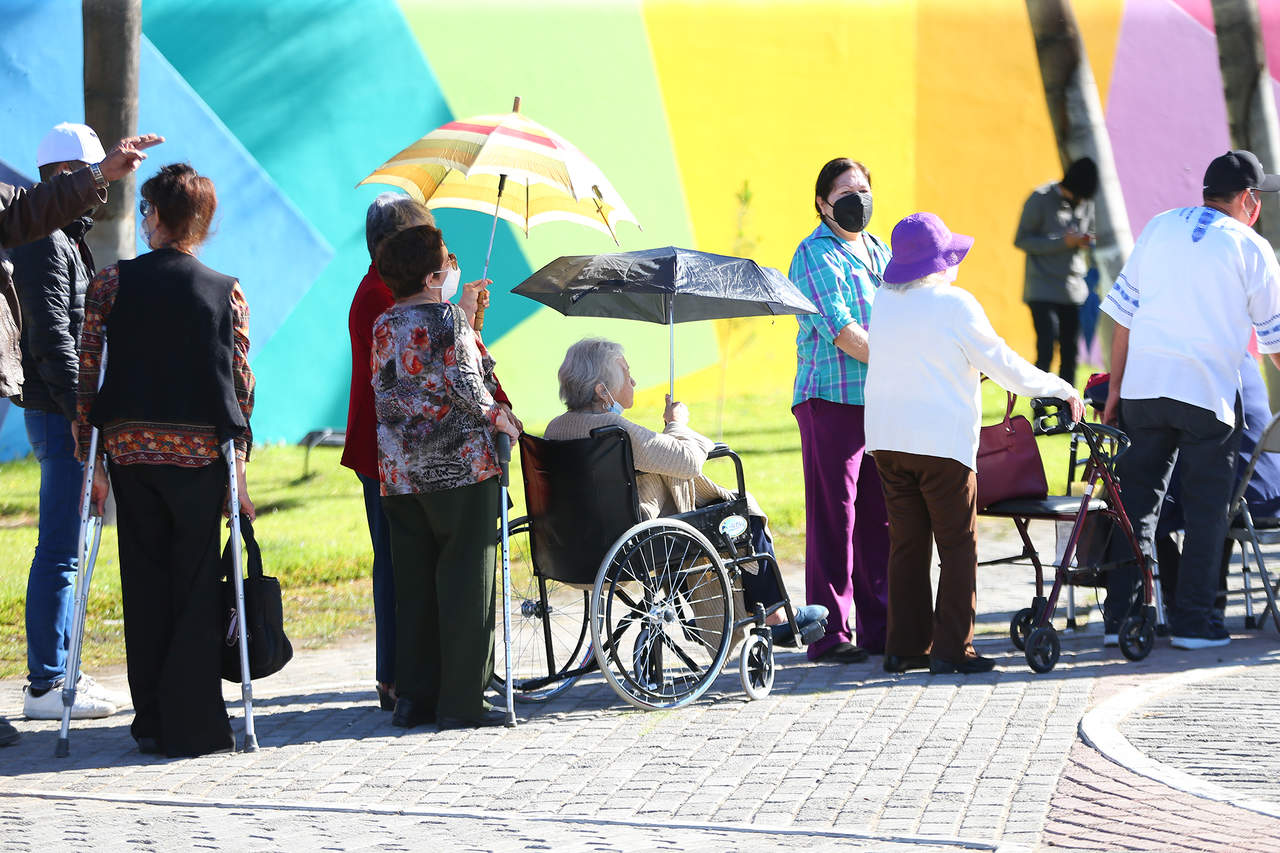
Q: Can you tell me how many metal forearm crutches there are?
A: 2